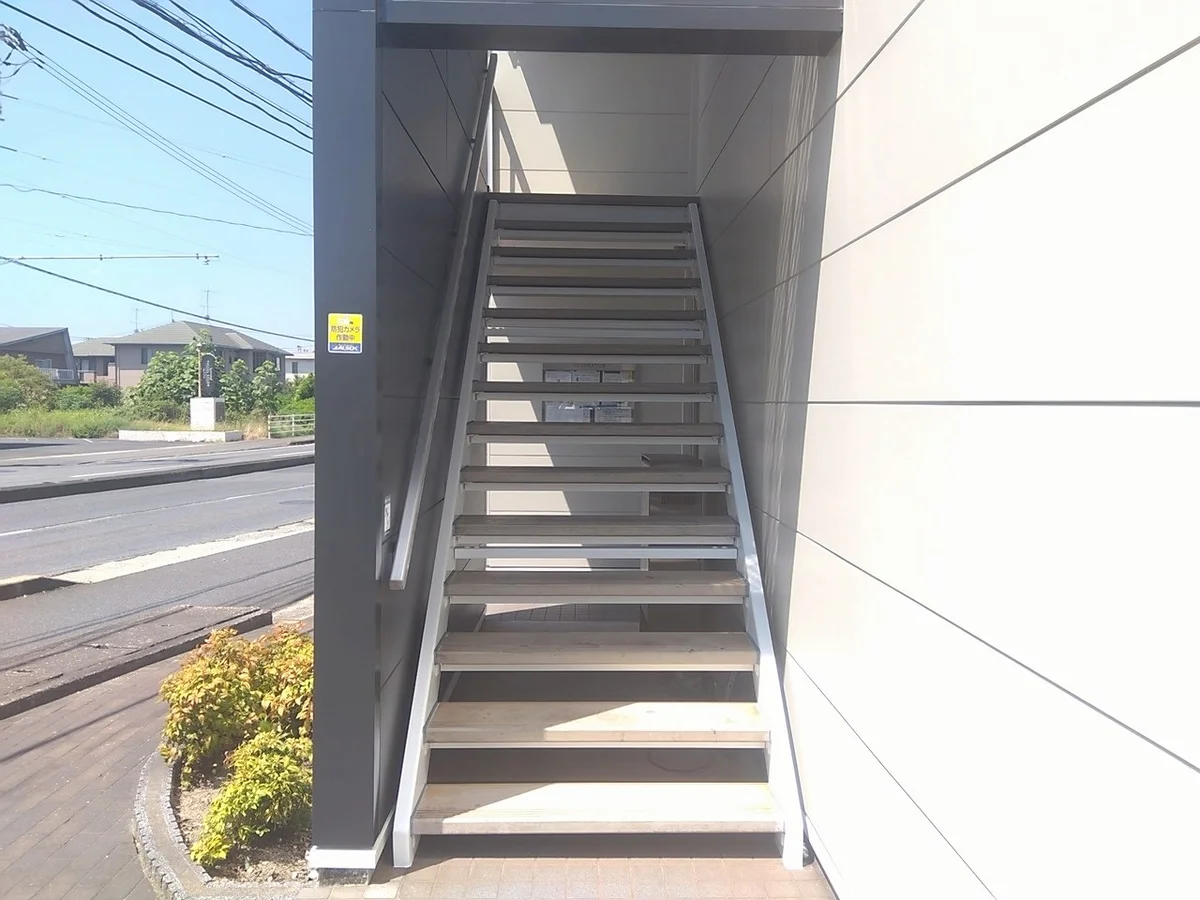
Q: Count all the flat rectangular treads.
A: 13